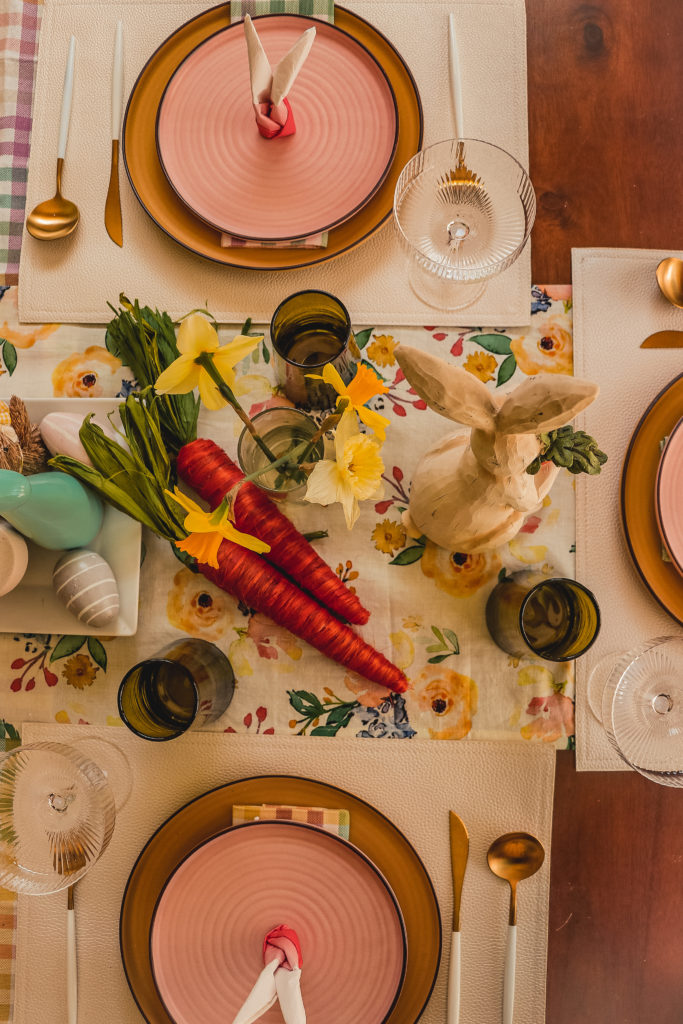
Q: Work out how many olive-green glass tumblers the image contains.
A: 3